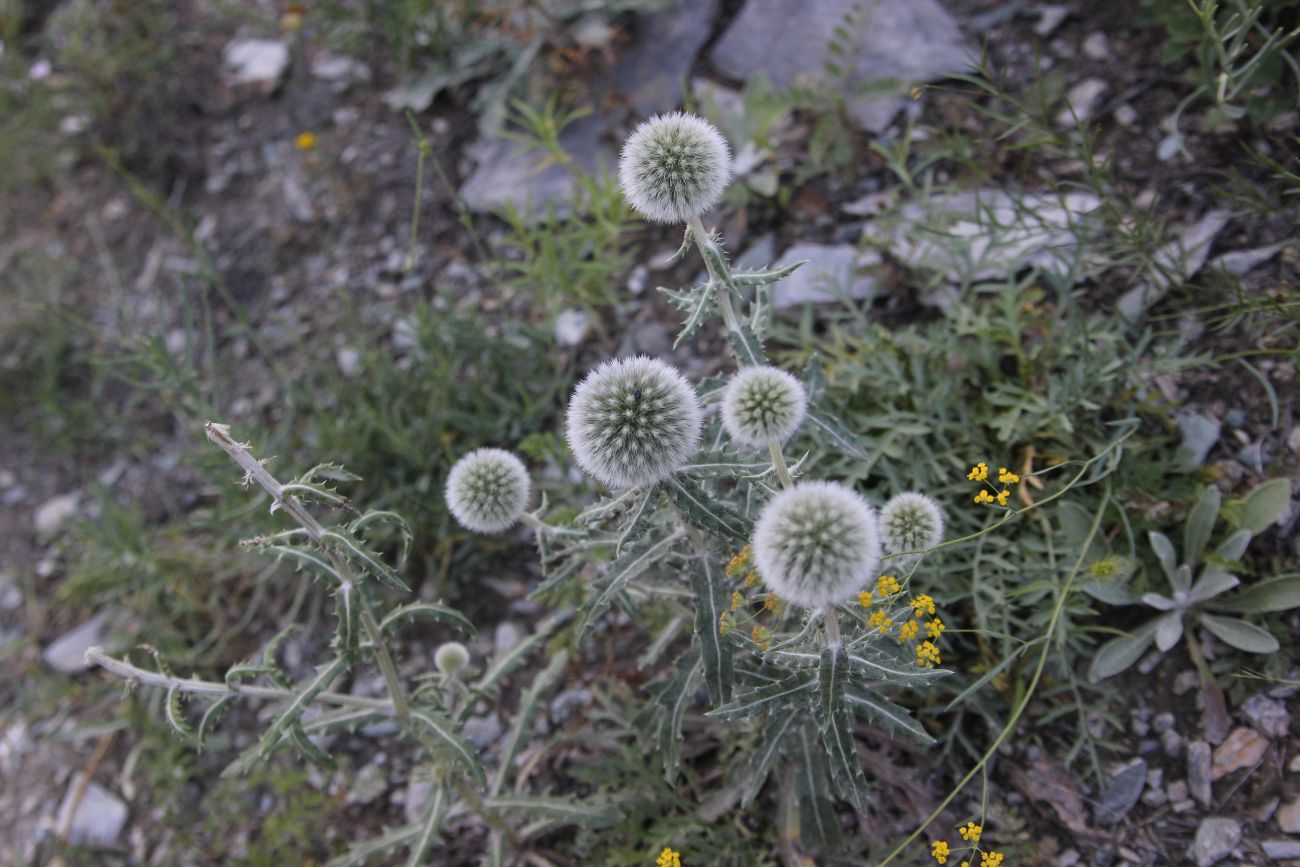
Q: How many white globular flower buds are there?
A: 7